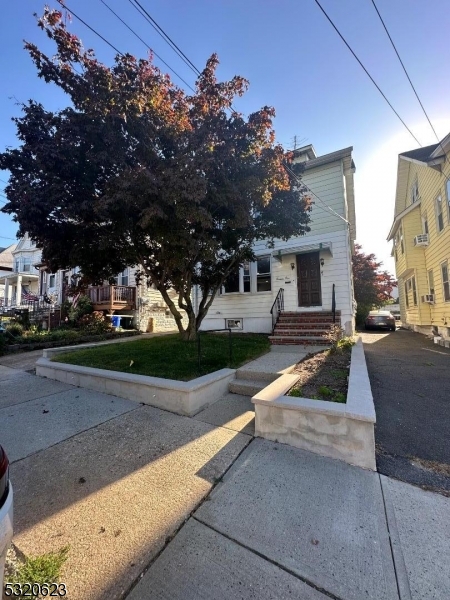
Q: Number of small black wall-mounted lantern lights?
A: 2